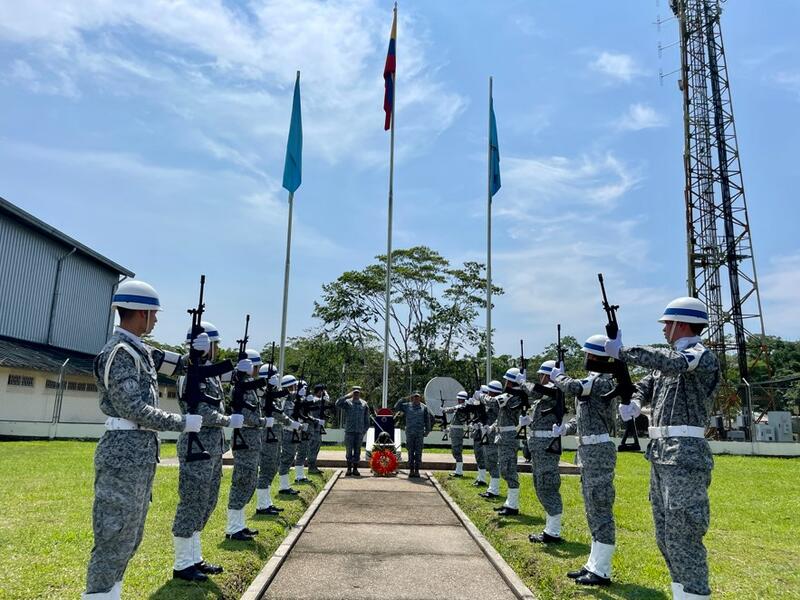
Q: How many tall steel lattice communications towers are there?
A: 1